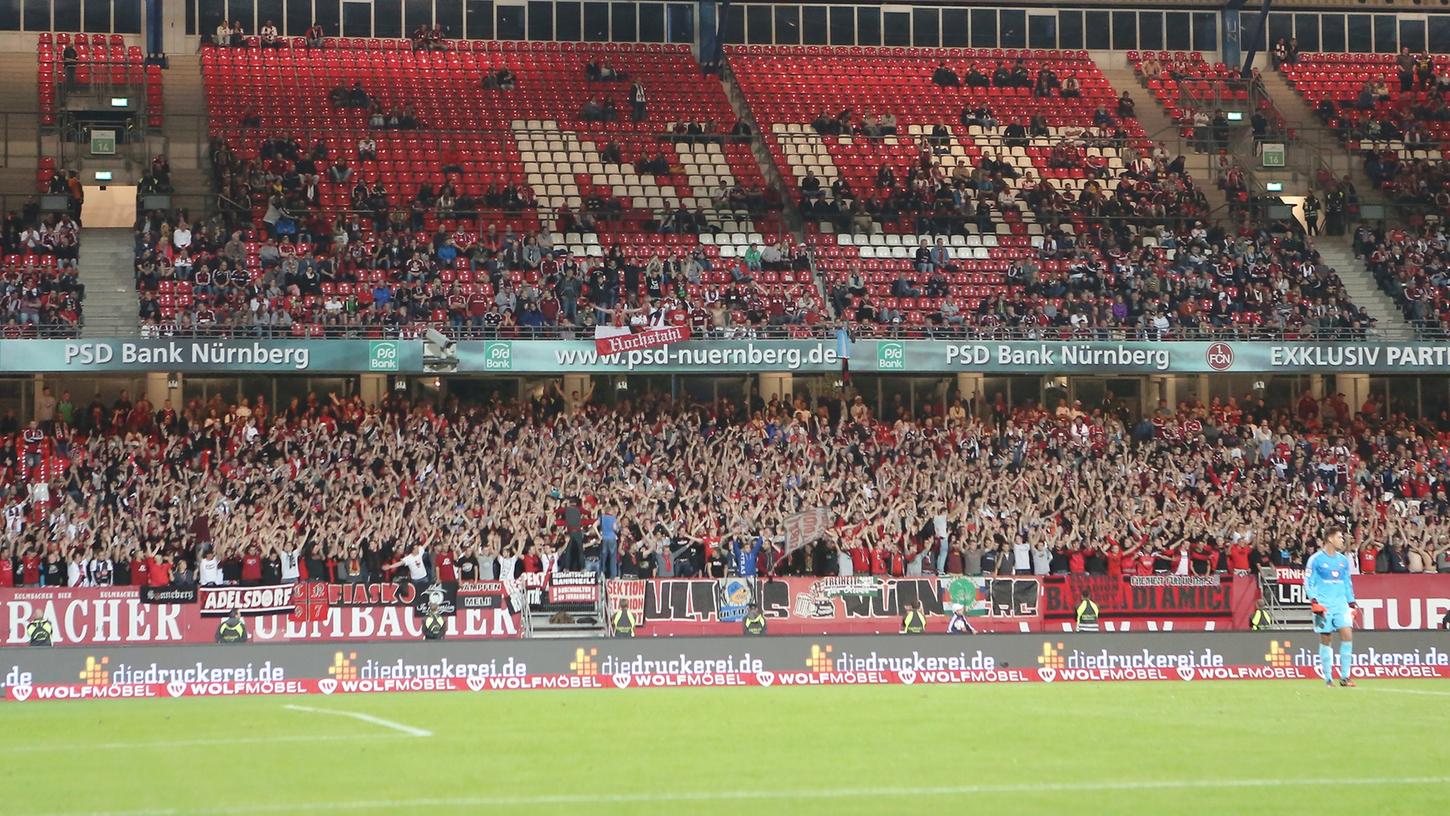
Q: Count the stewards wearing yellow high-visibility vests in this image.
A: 8